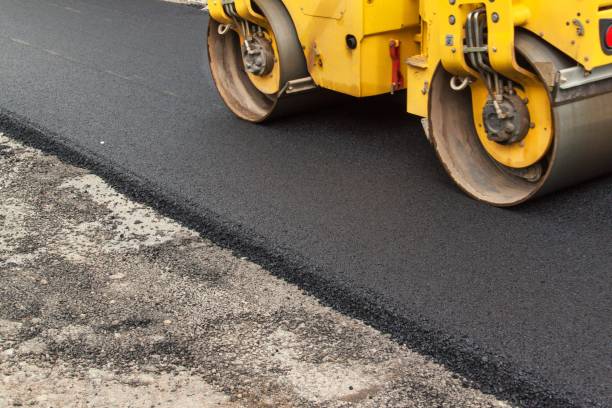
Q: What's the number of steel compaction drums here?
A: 2